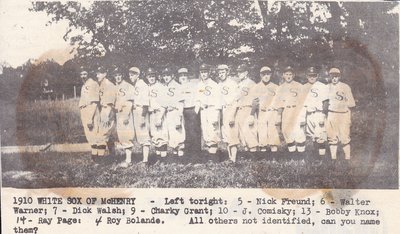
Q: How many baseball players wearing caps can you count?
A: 14